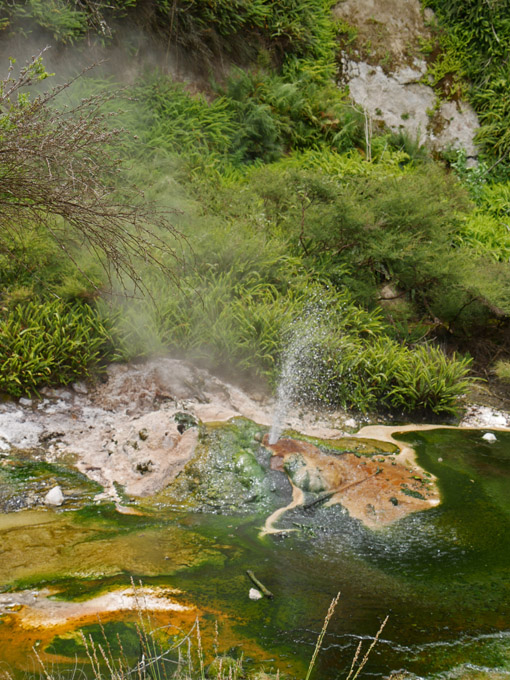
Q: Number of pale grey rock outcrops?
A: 1